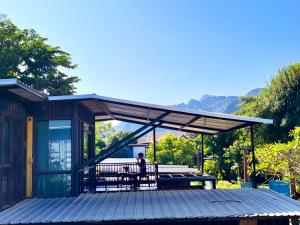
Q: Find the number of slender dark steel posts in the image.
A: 3